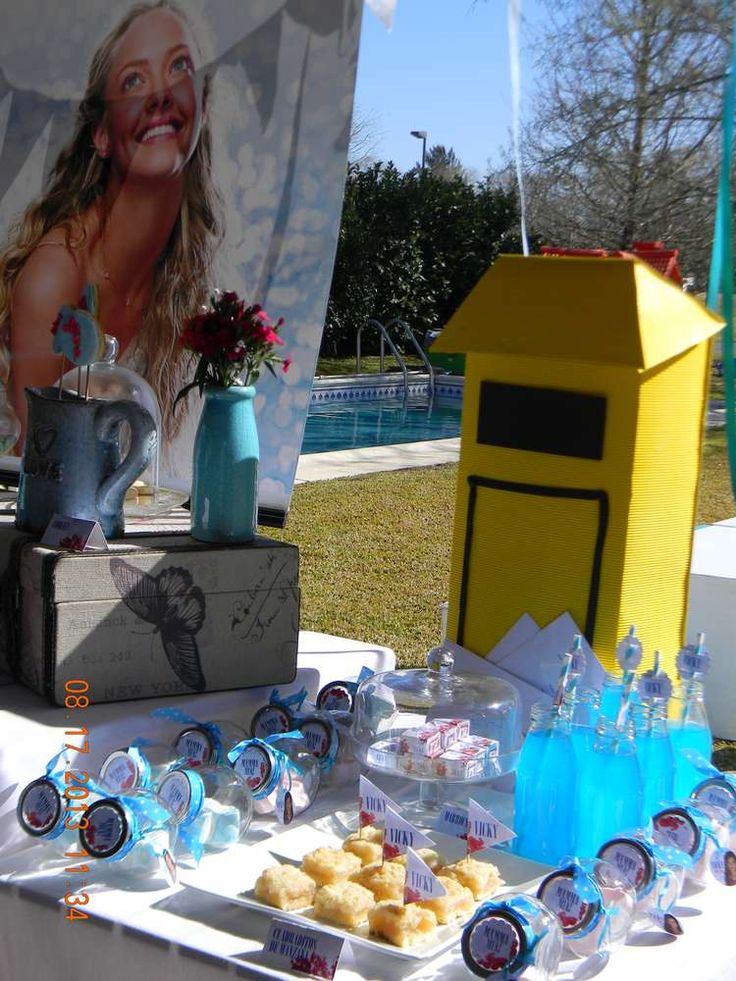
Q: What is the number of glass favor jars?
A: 14